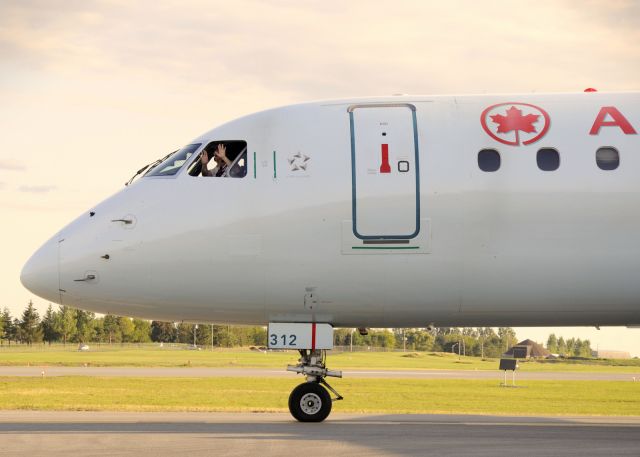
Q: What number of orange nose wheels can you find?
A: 0